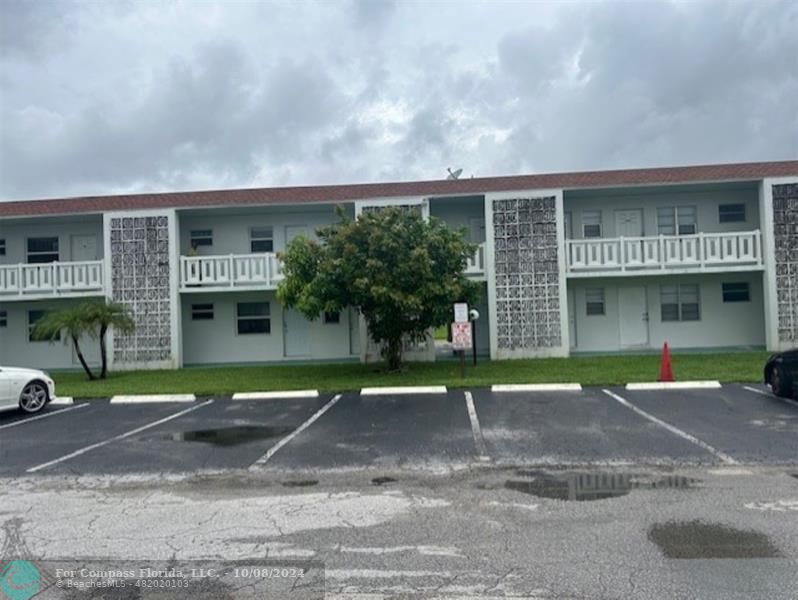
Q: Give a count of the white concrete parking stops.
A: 6